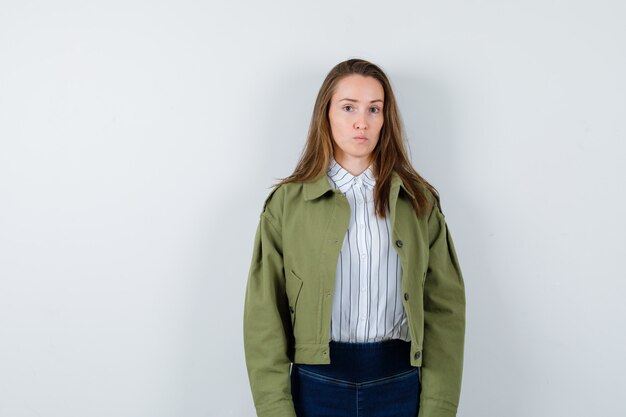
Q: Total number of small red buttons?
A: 0